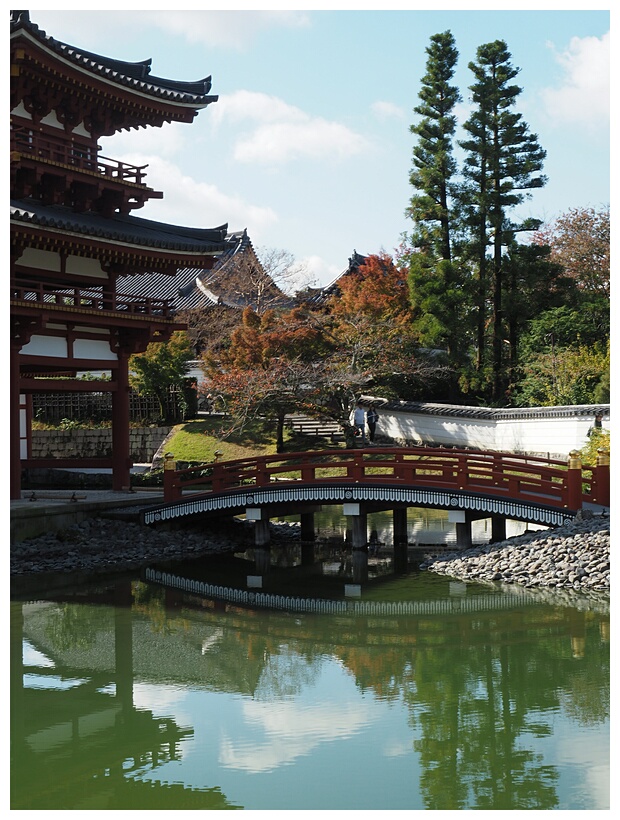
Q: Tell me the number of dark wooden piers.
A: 6